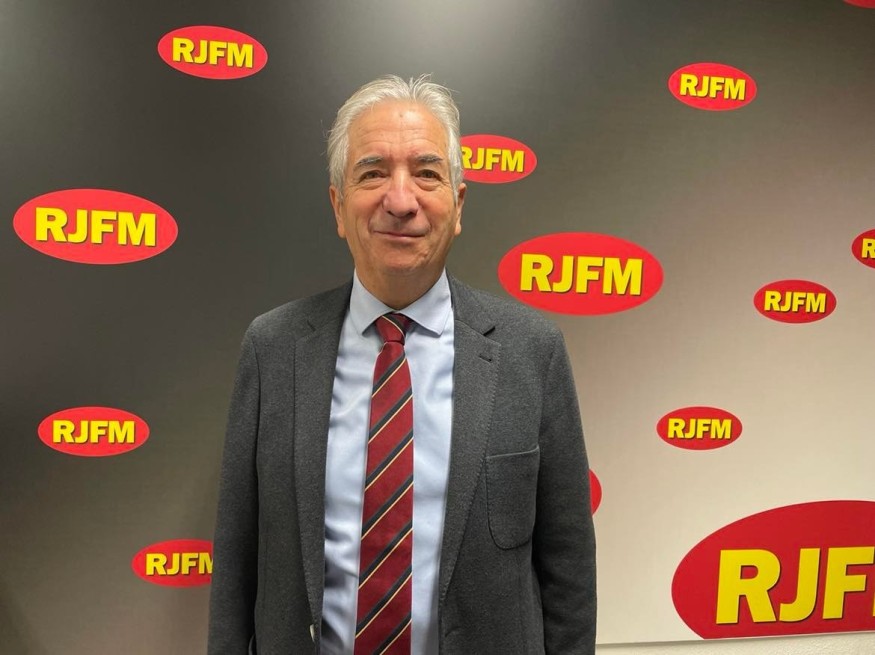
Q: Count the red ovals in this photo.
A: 13